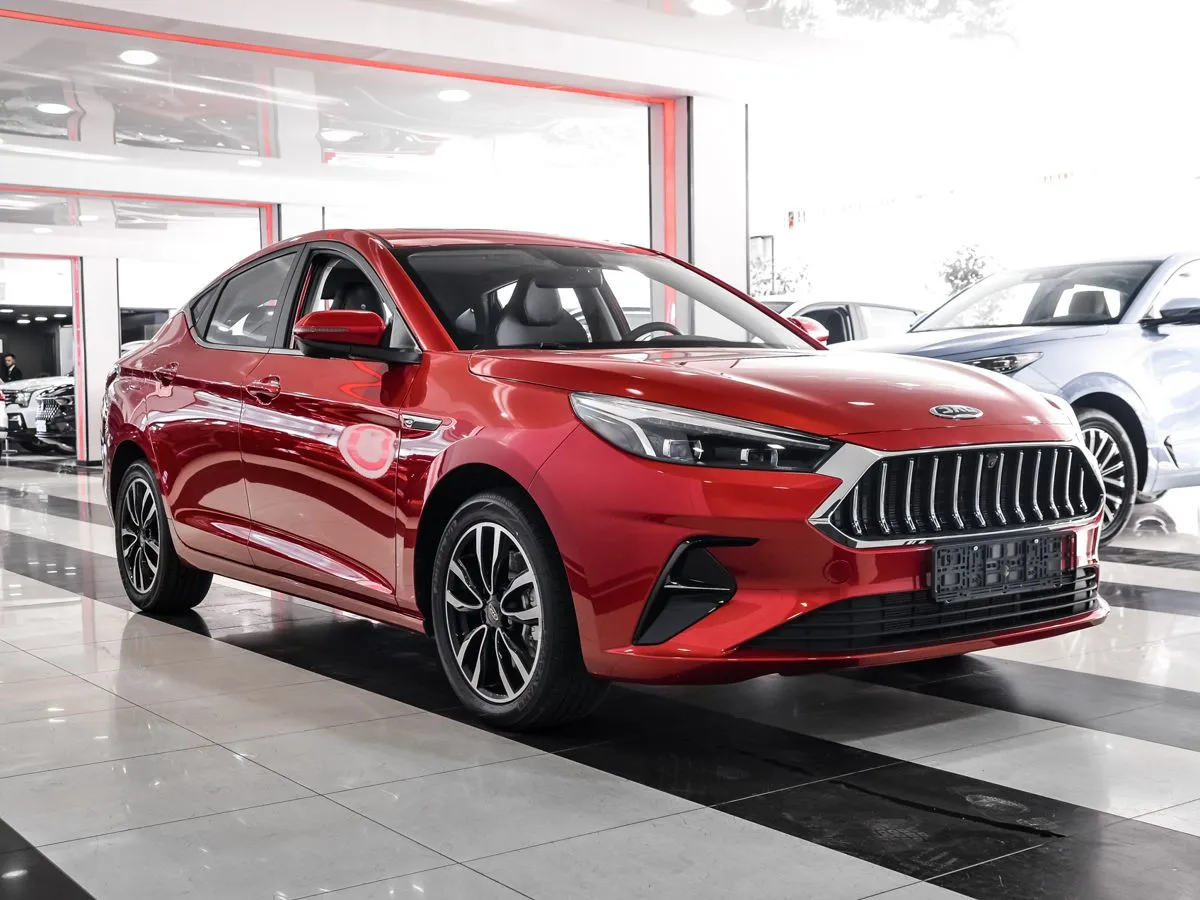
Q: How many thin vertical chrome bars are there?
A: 12